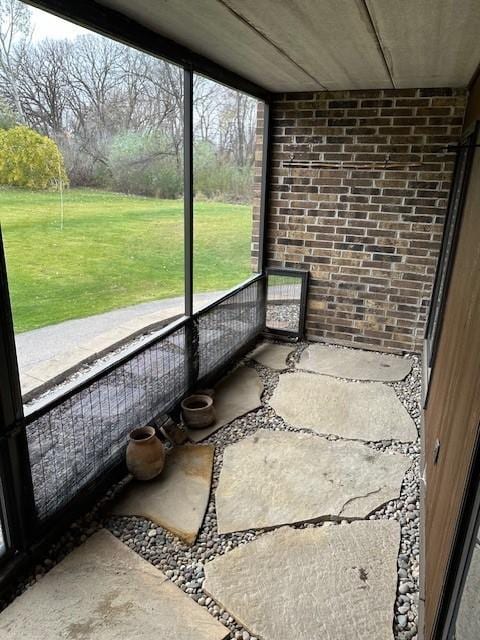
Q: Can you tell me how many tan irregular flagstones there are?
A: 8